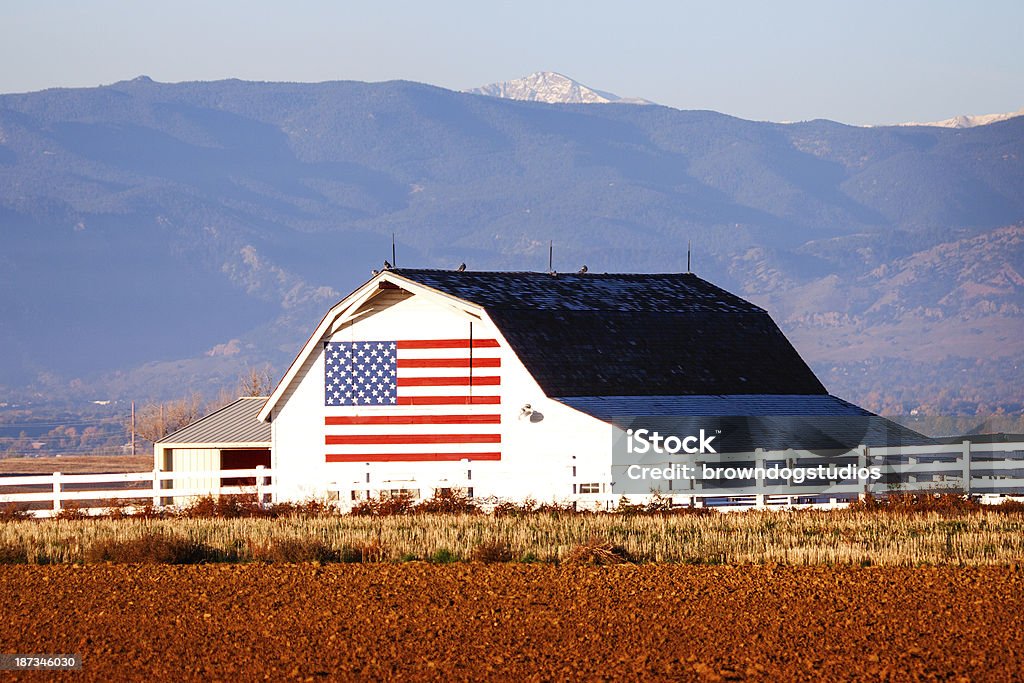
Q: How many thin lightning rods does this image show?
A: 3